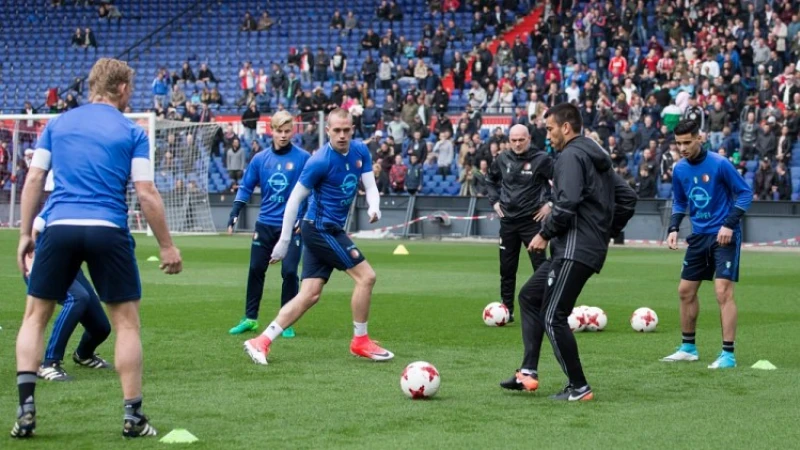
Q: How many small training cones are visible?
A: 4